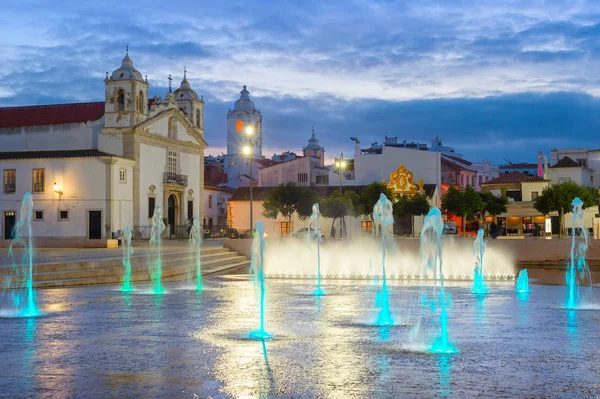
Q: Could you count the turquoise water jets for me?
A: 11